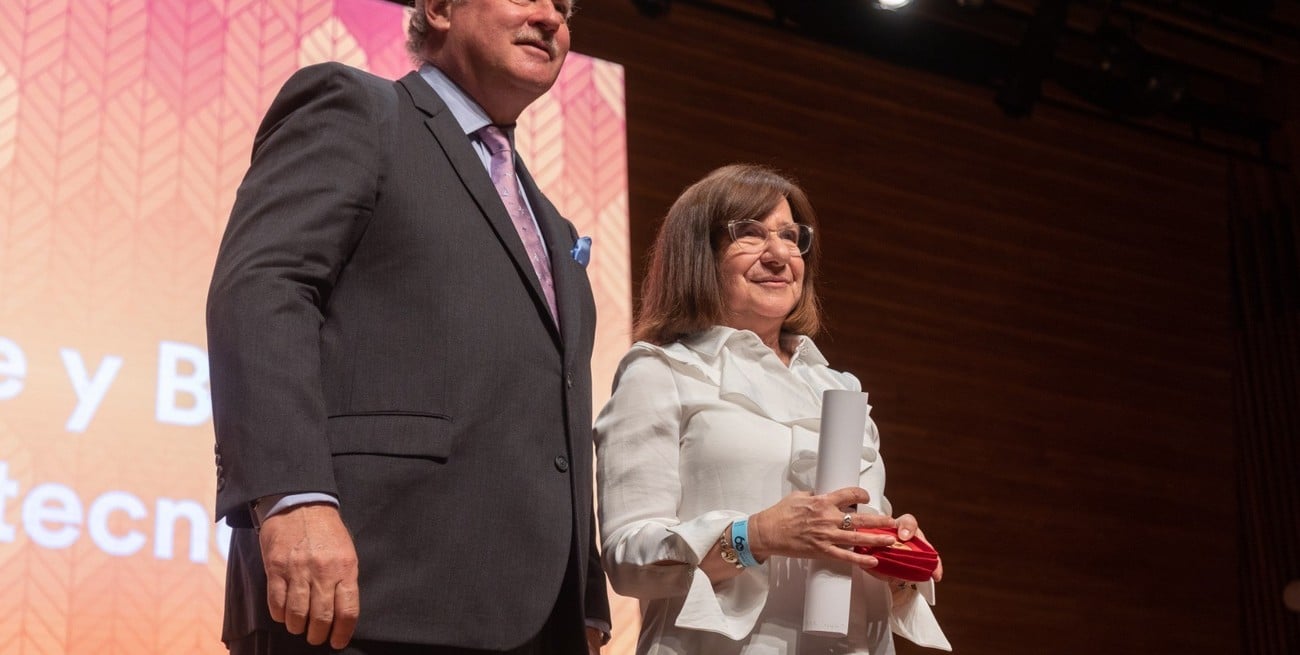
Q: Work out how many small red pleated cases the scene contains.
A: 1